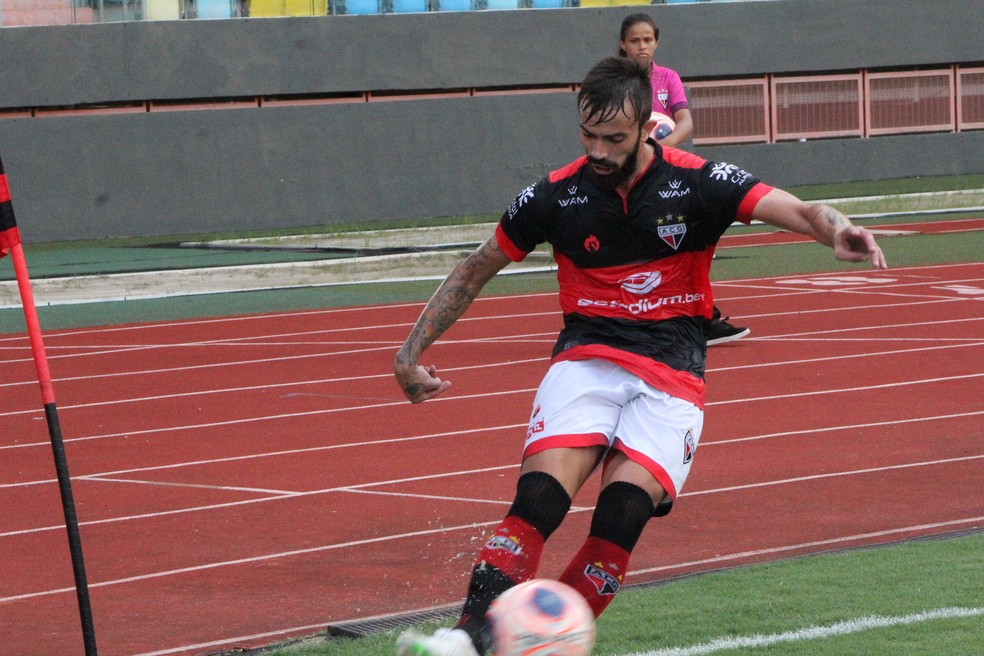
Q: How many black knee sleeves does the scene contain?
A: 2